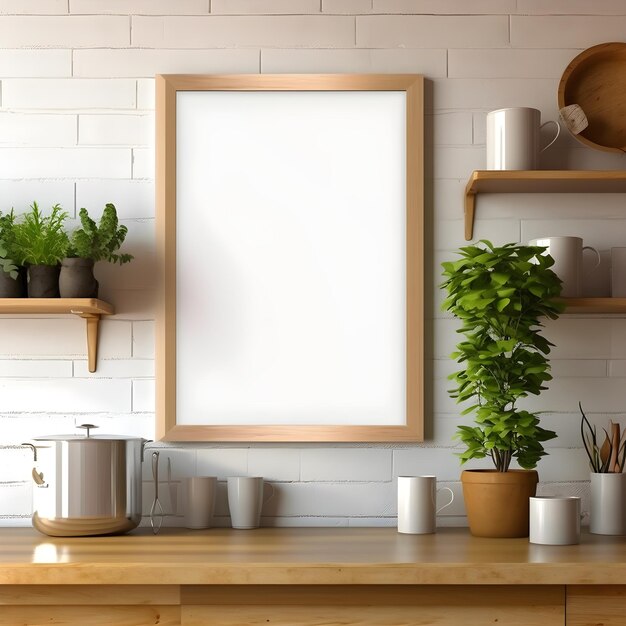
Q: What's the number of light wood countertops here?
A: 1